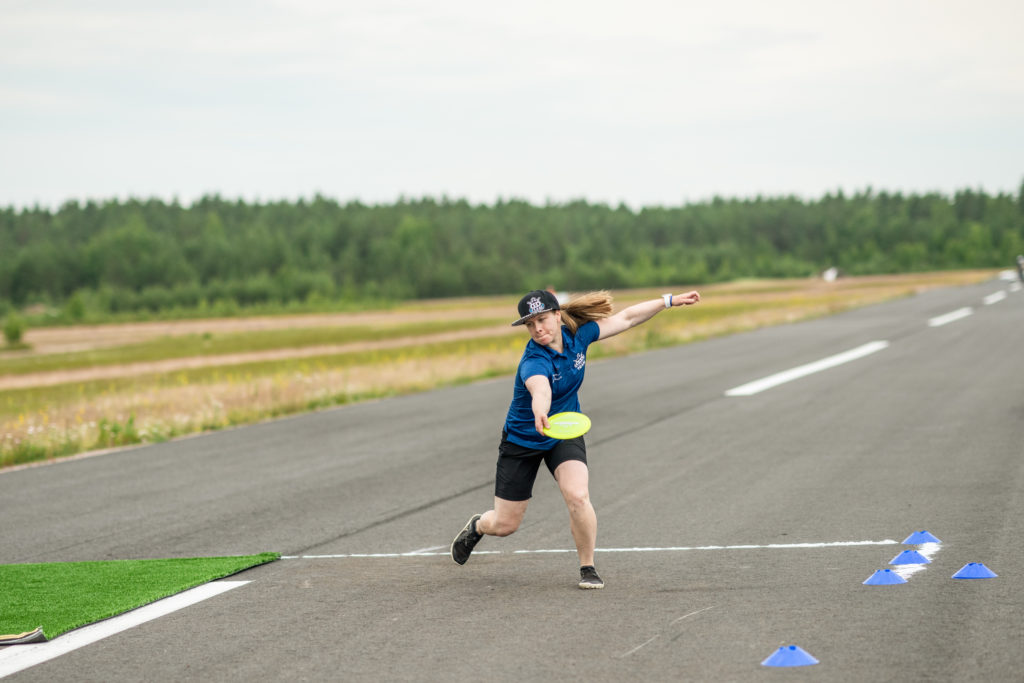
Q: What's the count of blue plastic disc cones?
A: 5